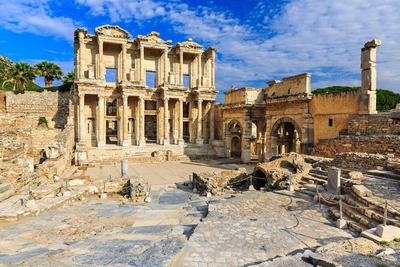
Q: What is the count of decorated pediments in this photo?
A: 3